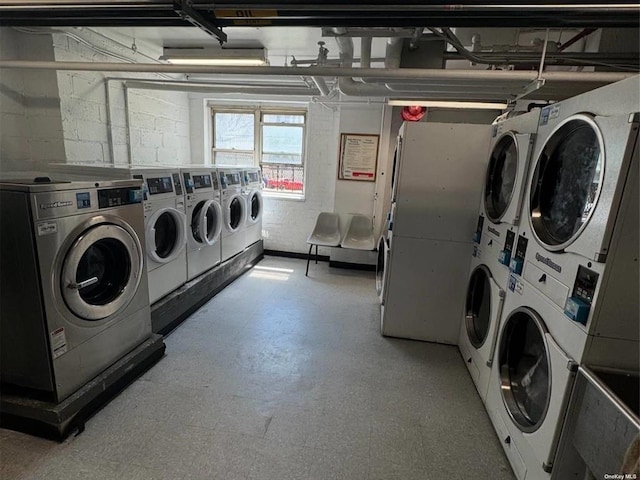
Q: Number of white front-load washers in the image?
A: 4